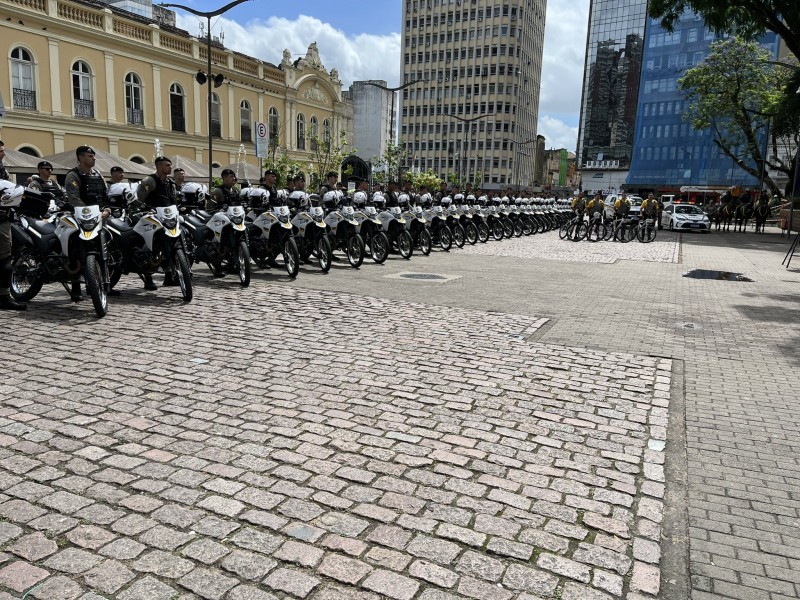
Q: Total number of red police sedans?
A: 0